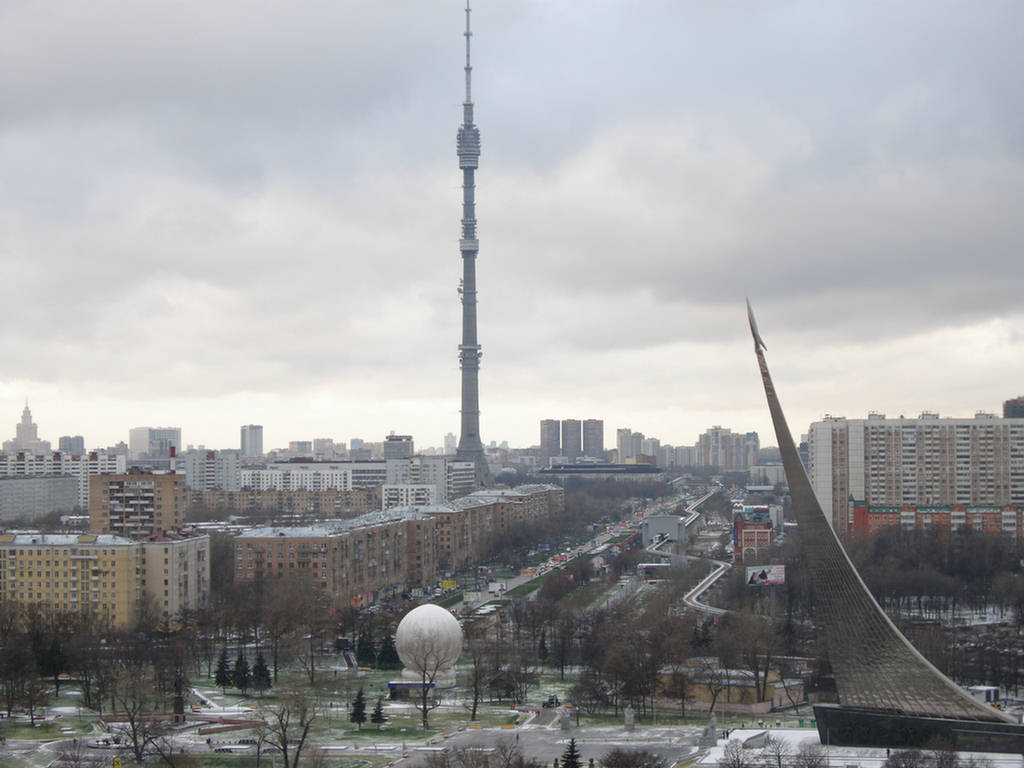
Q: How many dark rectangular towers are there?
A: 3